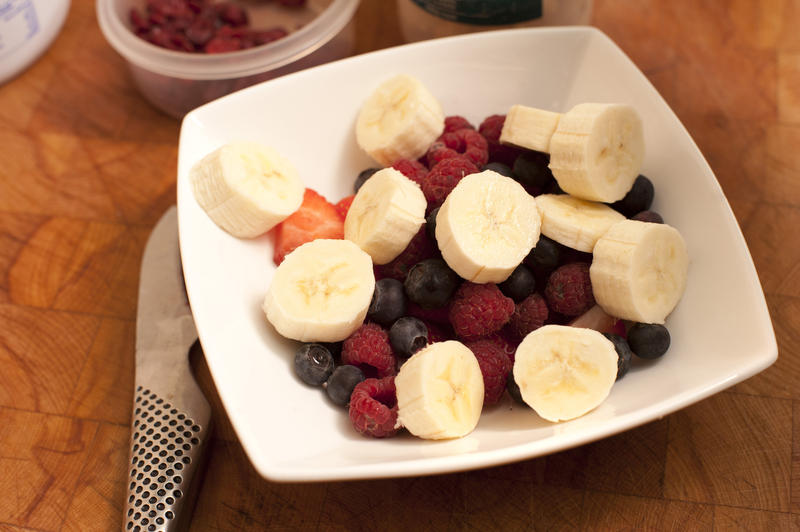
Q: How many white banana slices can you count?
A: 11